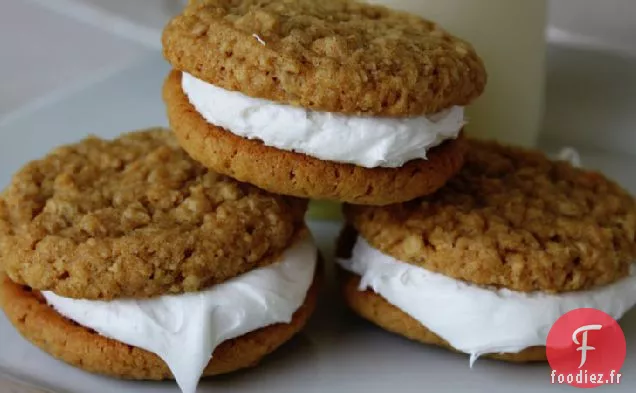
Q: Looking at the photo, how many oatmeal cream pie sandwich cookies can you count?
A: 3